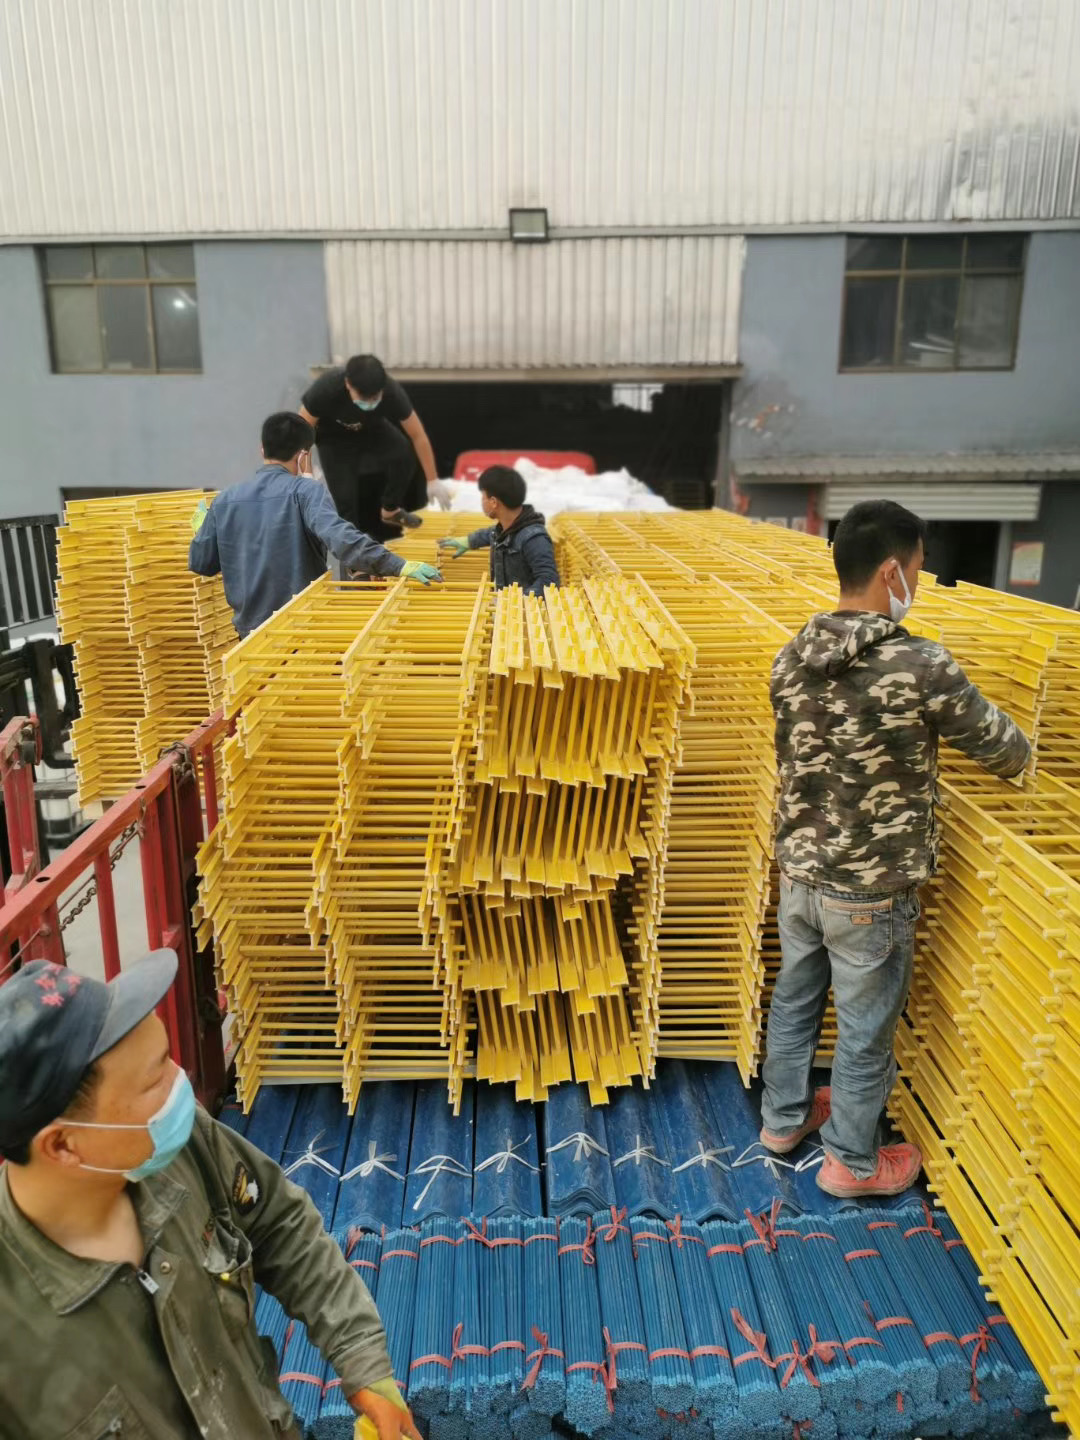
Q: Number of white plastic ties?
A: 9